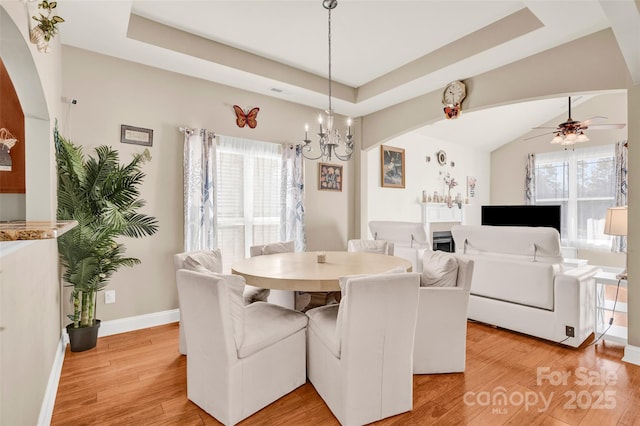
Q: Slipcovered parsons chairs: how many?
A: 6